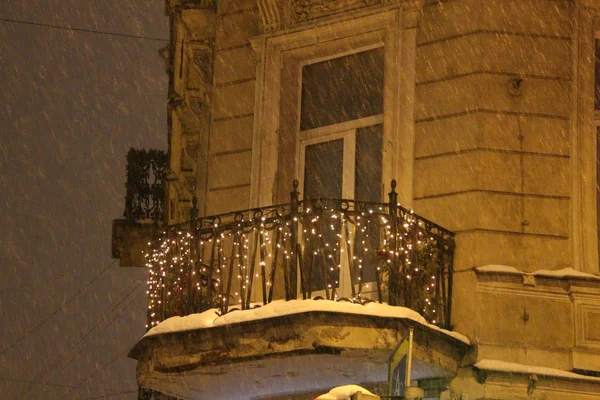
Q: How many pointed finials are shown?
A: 3